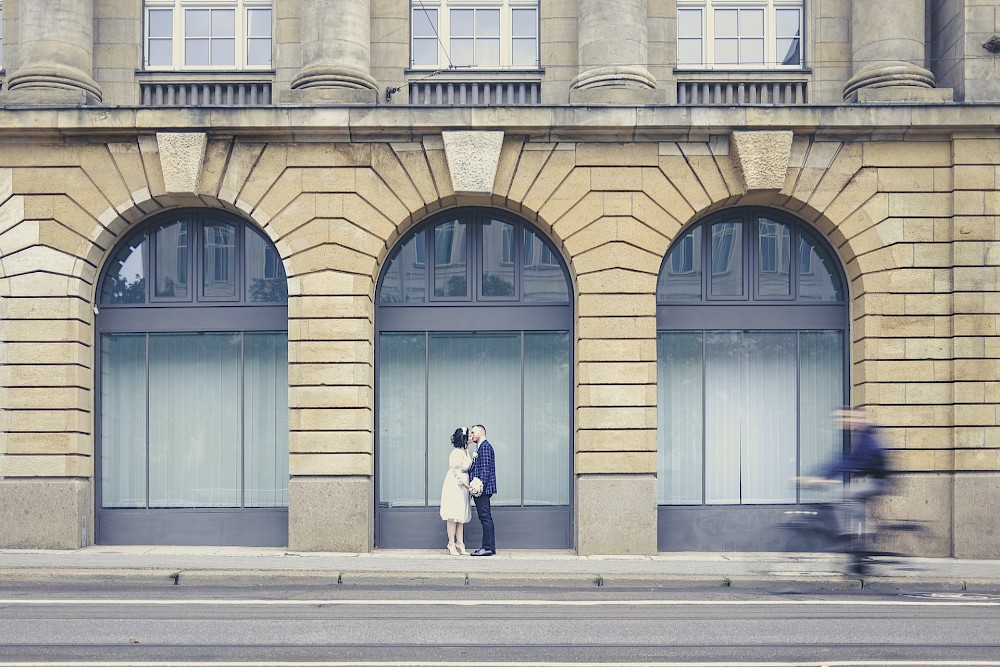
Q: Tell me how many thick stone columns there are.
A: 4